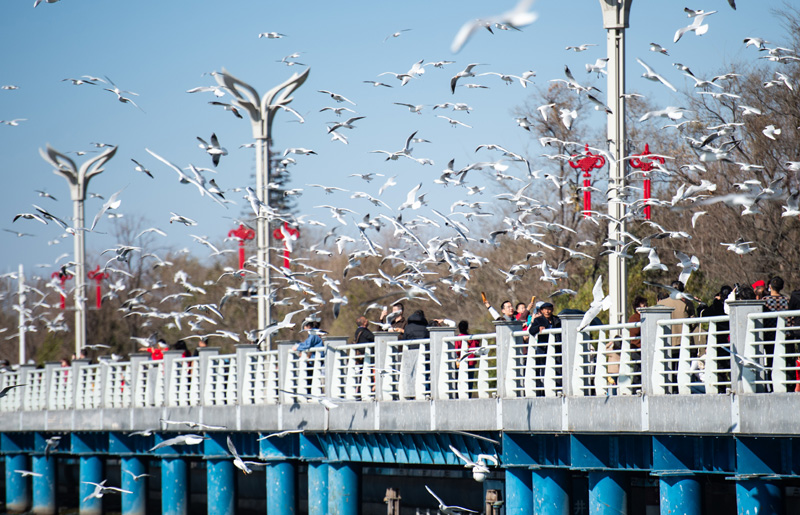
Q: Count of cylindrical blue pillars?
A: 14